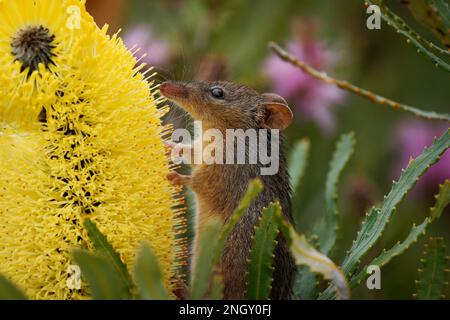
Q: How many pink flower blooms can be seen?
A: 3